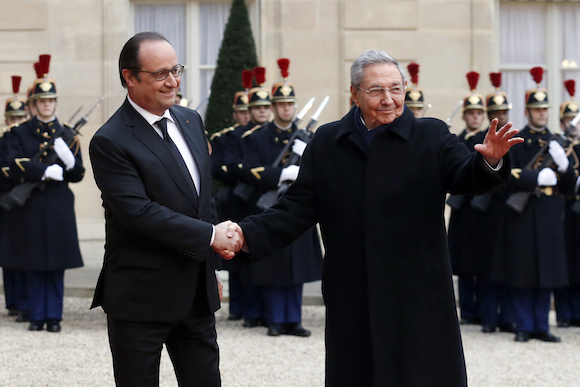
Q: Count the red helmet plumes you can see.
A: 11